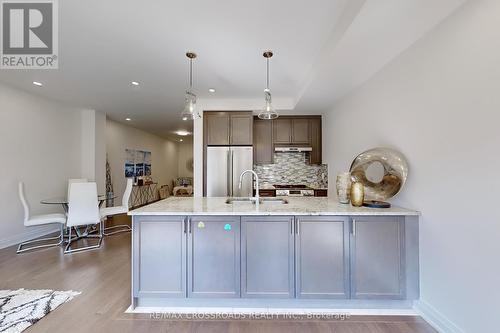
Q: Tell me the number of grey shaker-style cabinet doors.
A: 5